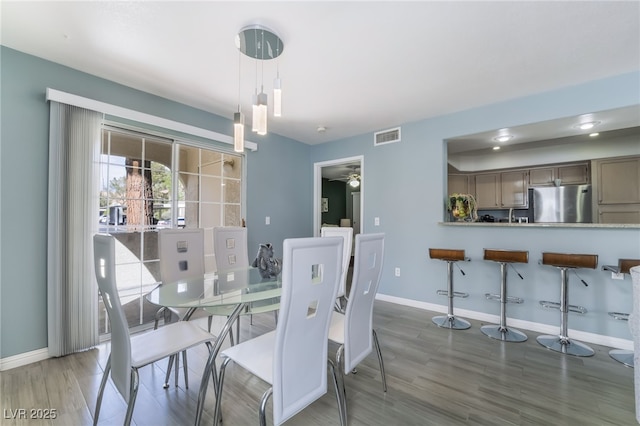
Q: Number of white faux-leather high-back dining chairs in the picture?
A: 6